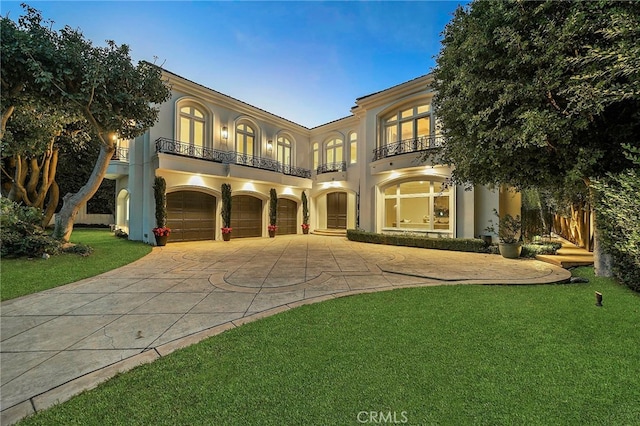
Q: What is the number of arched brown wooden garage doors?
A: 3